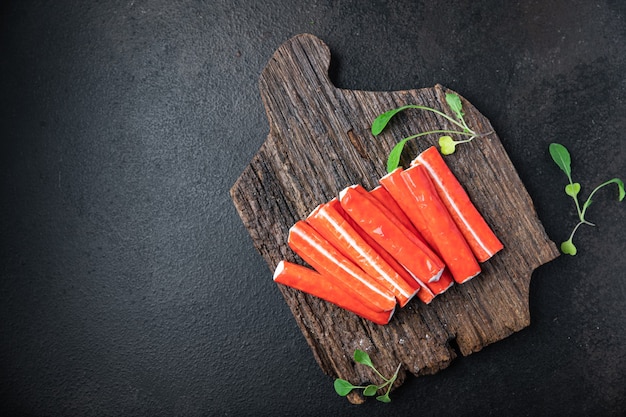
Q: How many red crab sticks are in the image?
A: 9